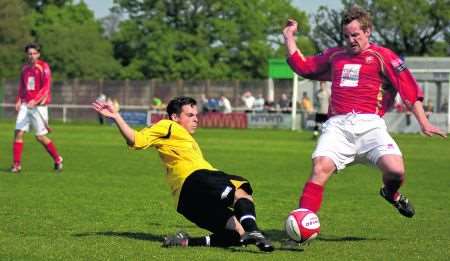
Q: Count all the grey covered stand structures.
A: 1